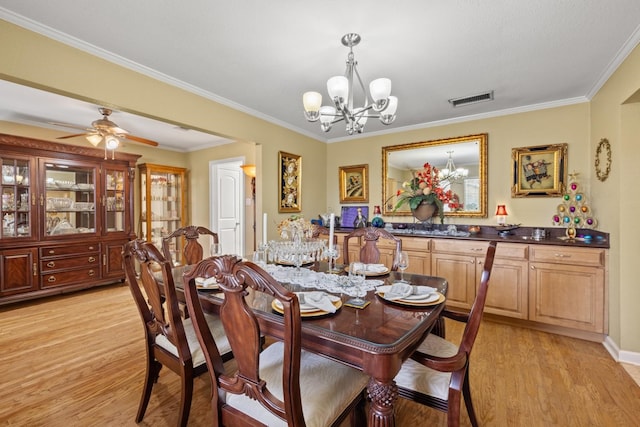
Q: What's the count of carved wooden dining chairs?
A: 6